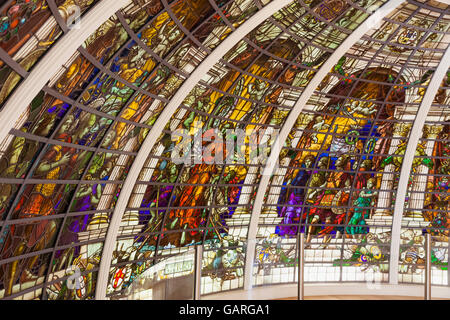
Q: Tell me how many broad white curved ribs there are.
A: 4